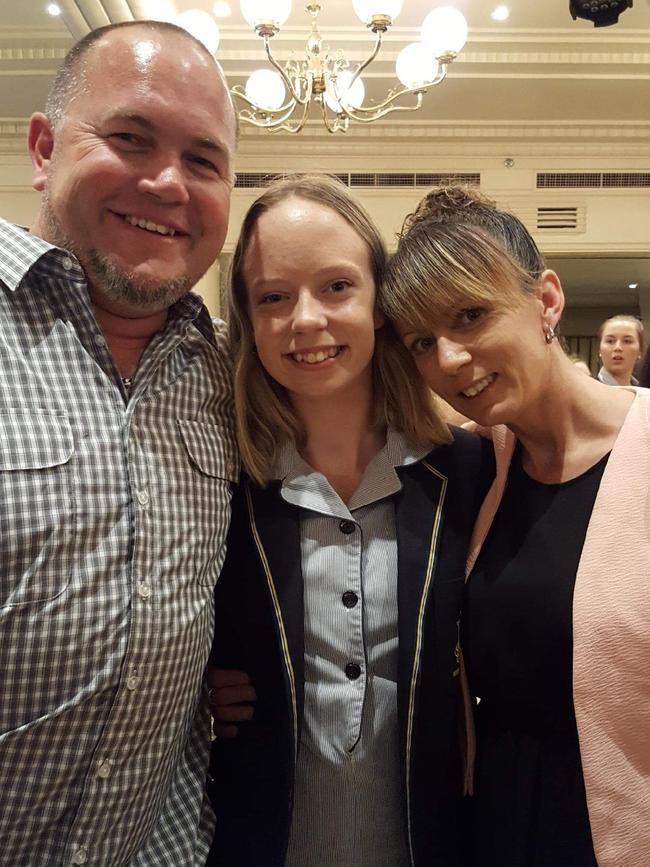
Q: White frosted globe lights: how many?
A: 7